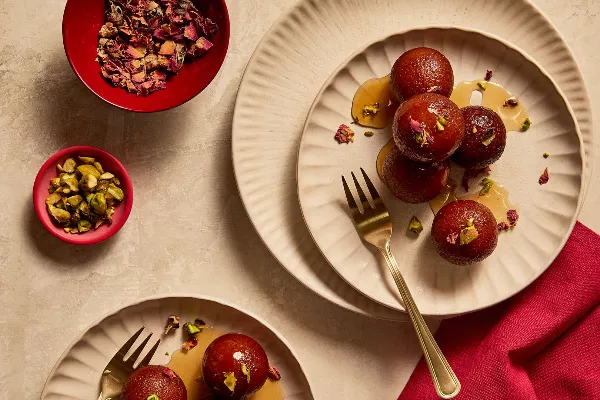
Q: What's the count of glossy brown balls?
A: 7